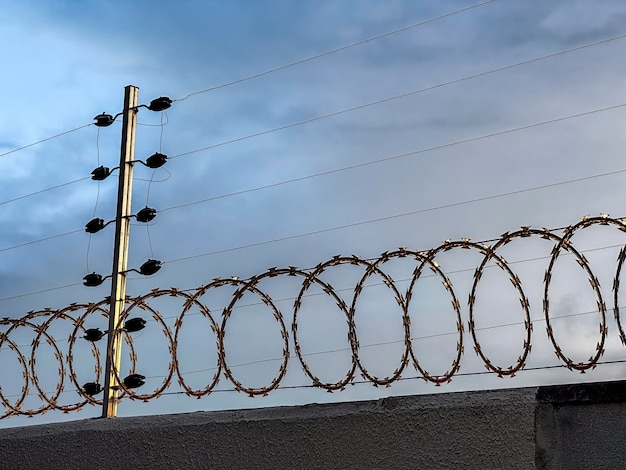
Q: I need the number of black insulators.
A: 12